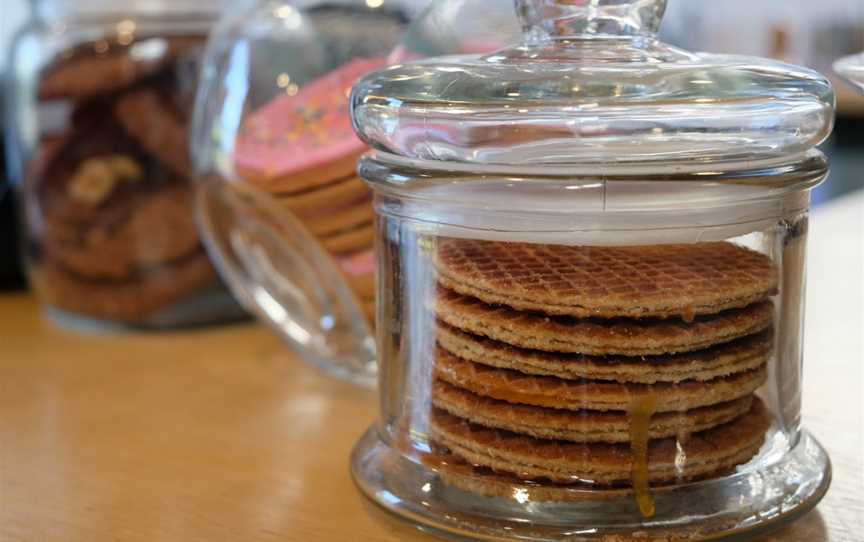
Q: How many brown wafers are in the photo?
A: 7